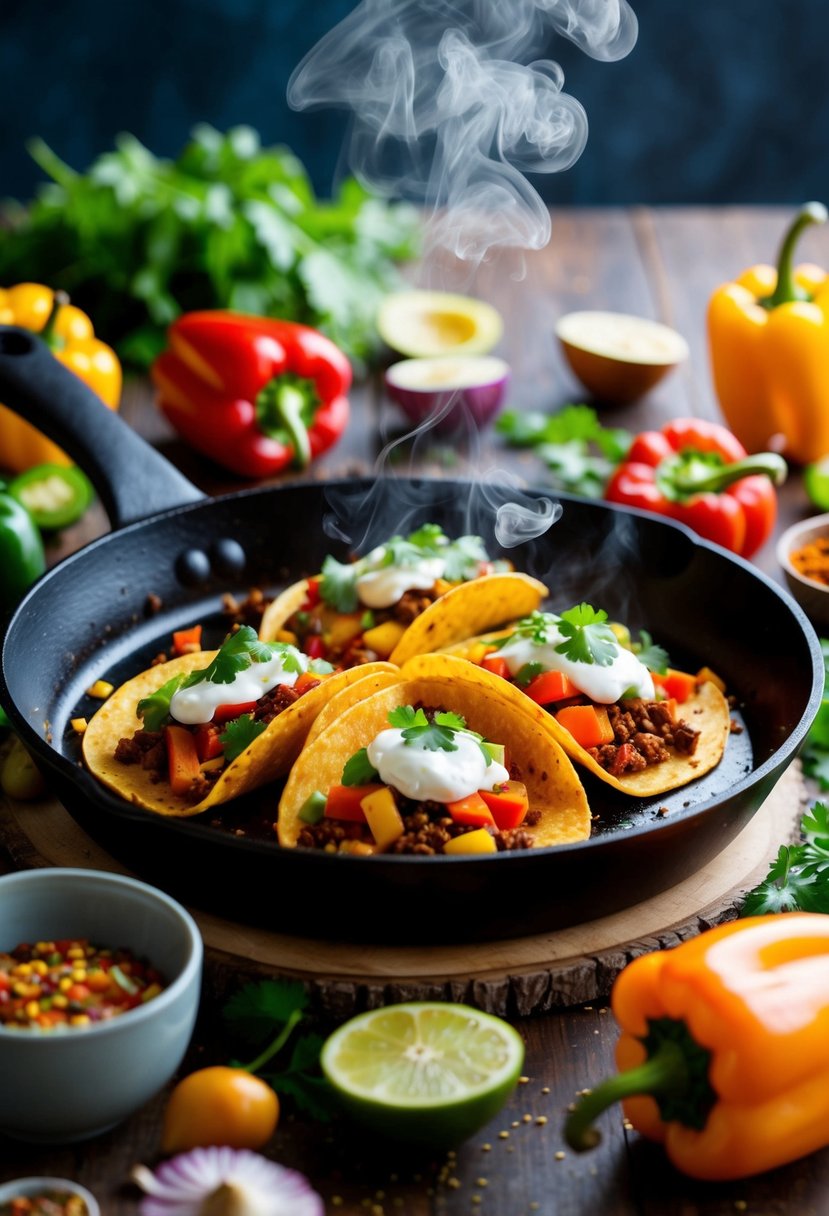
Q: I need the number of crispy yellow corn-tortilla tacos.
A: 4